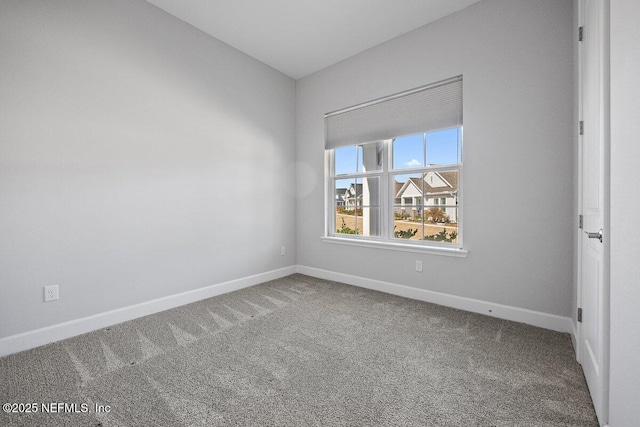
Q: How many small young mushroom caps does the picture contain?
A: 0